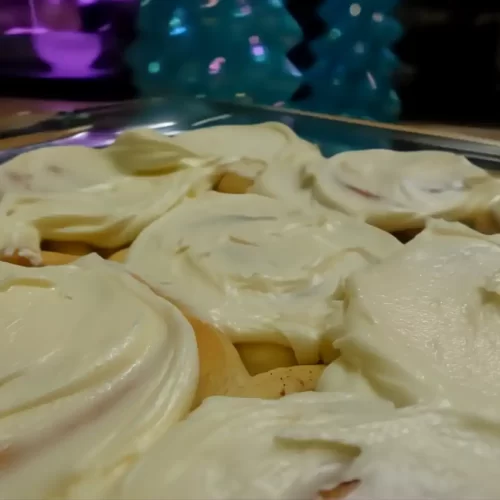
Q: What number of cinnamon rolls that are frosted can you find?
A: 7